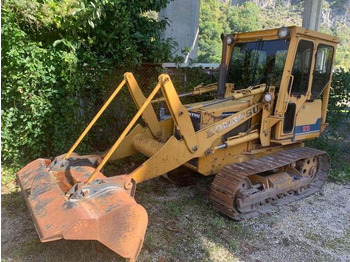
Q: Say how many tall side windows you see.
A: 2